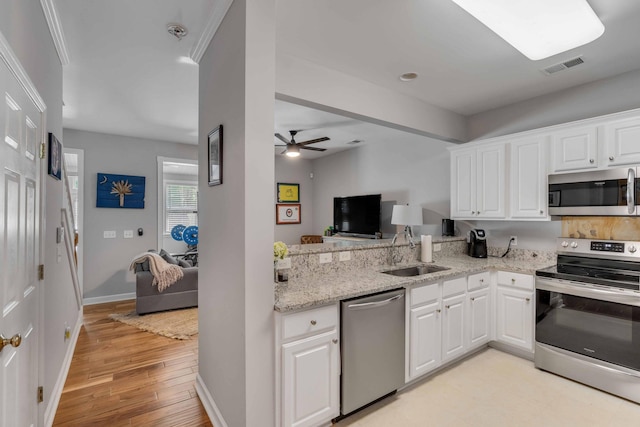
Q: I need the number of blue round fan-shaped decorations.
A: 2